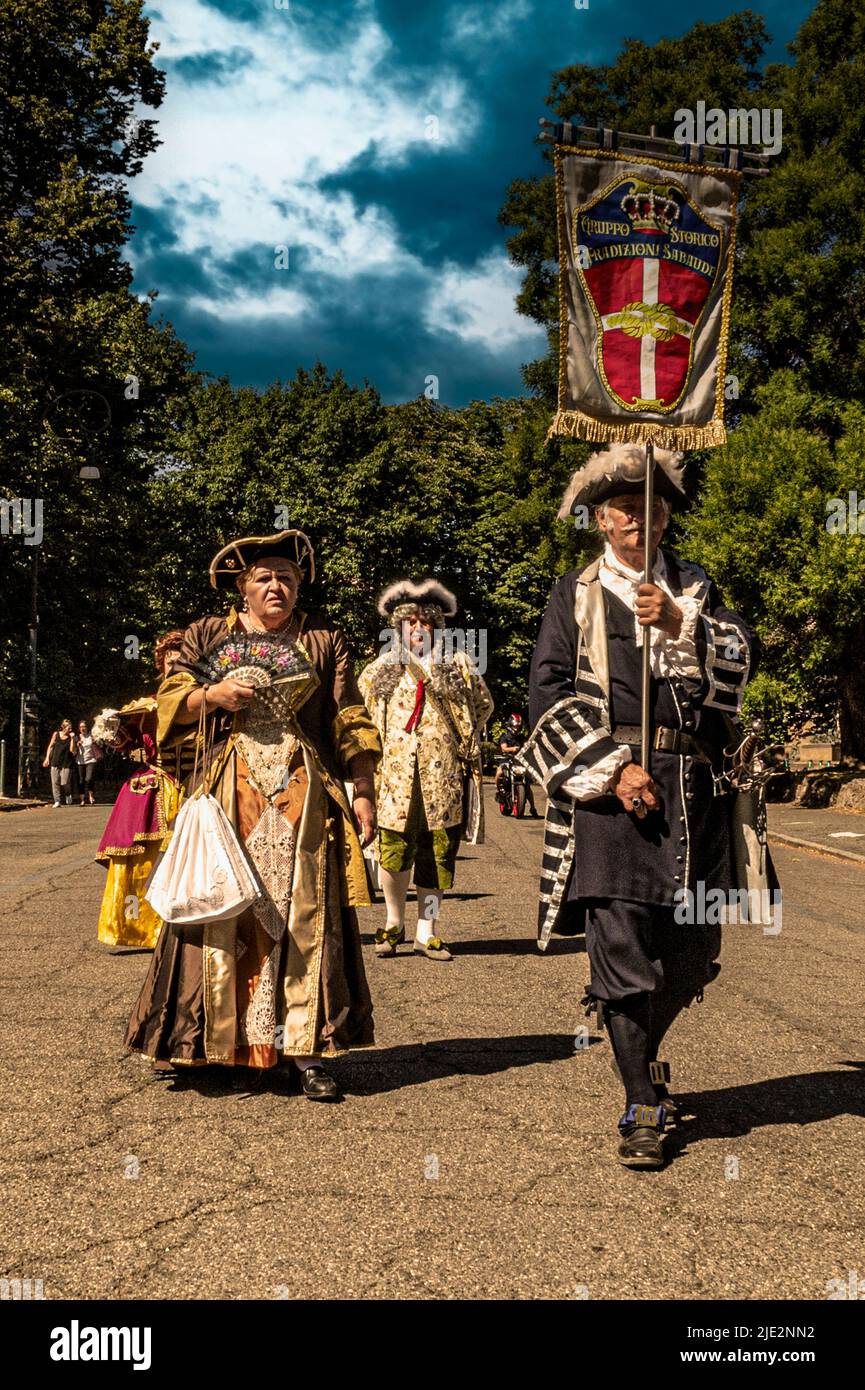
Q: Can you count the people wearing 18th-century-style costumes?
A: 4